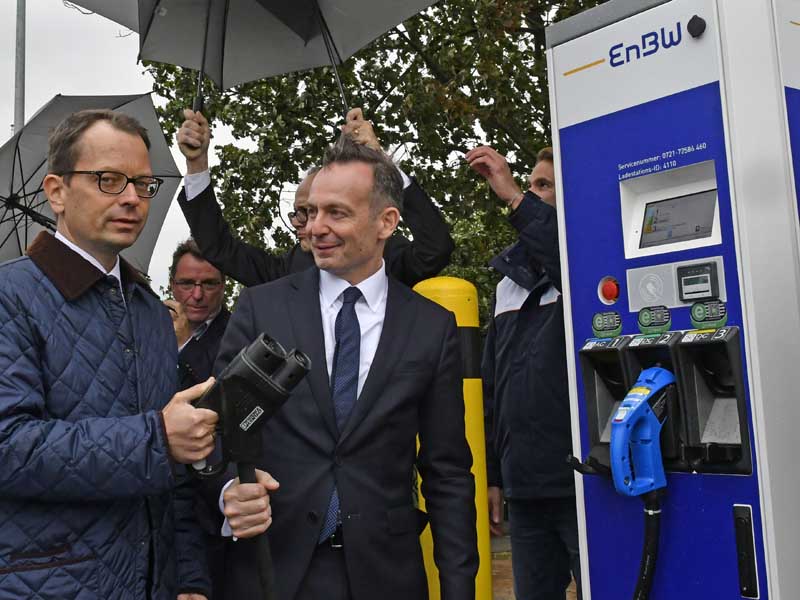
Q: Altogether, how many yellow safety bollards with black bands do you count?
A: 1